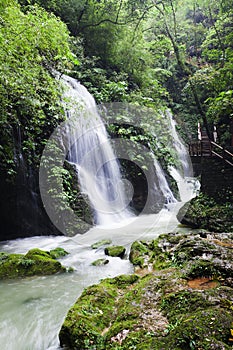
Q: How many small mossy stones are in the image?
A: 3